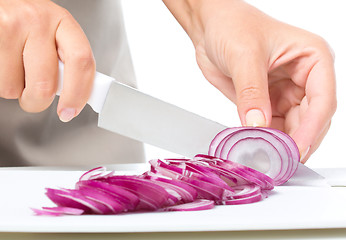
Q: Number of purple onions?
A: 1